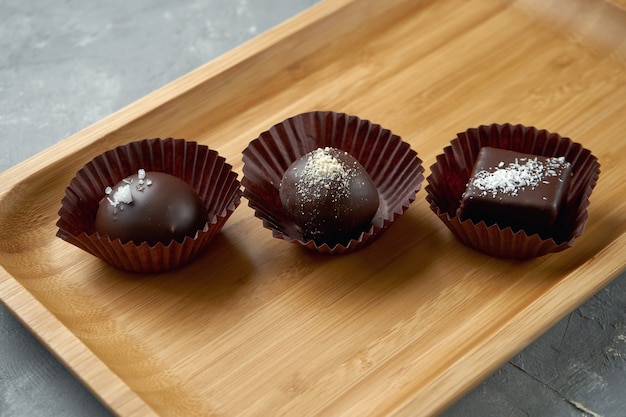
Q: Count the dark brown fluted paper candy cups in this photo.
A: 3